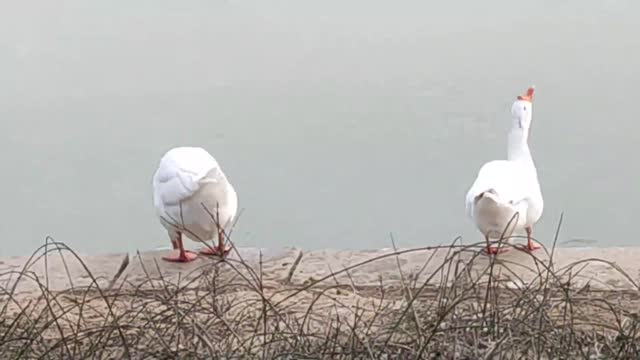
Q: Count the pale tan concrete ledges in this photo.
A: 1